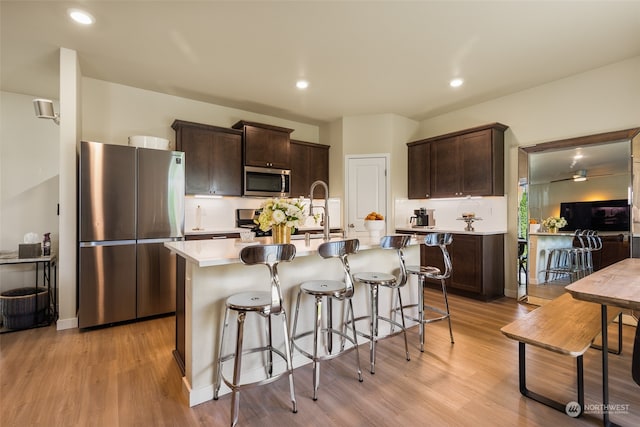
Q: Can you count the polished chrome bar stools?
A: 4